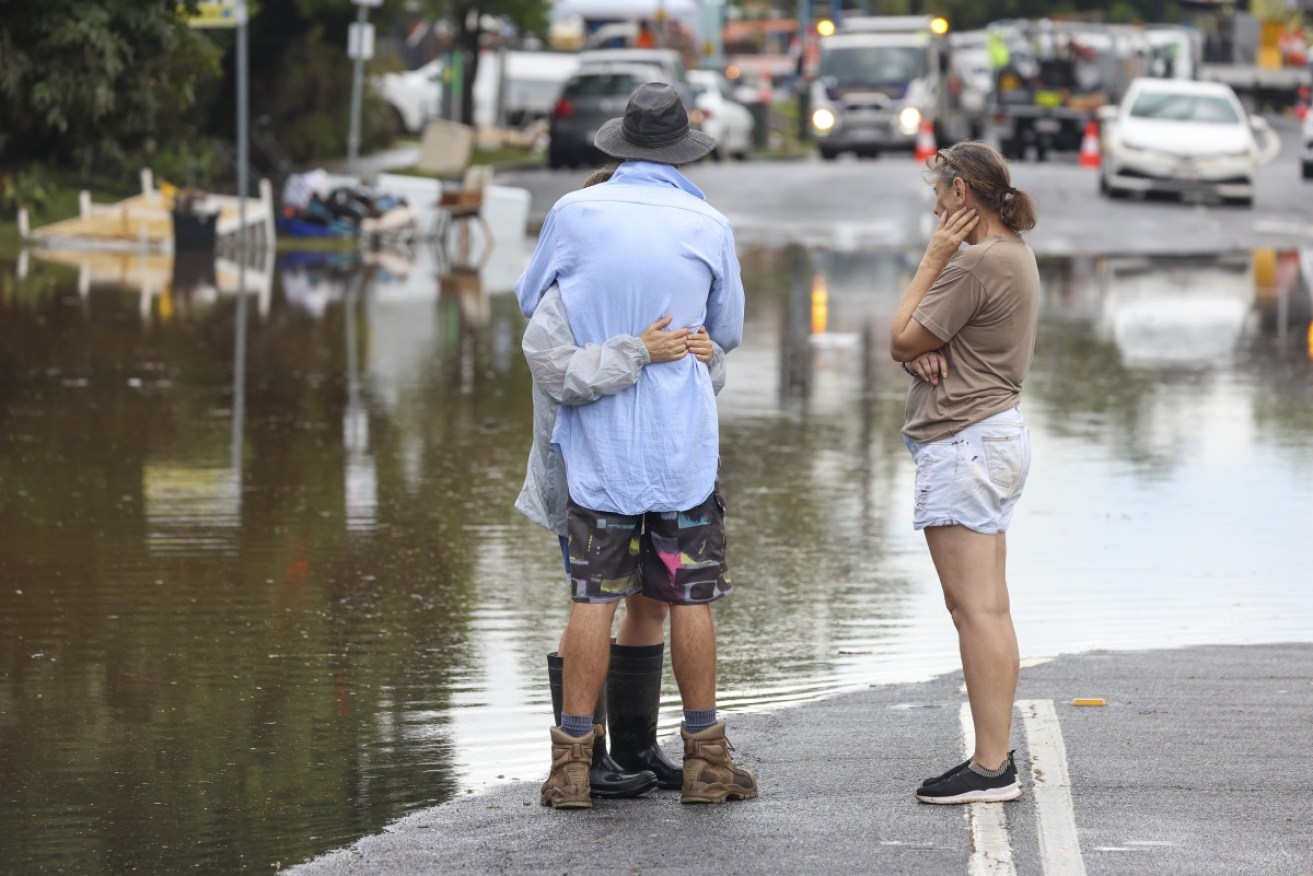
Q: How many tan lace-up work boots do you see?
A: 2